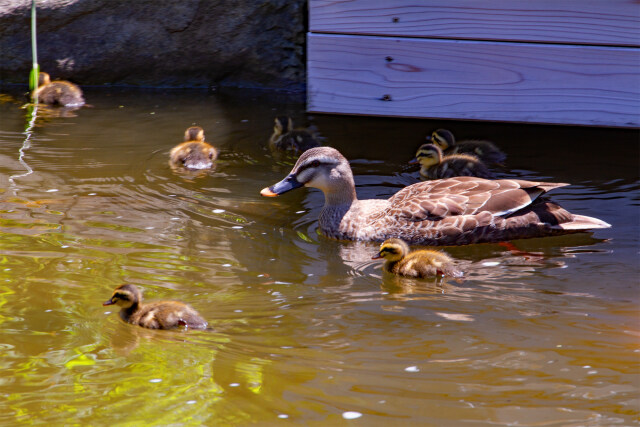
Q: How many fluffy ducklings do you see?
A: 7